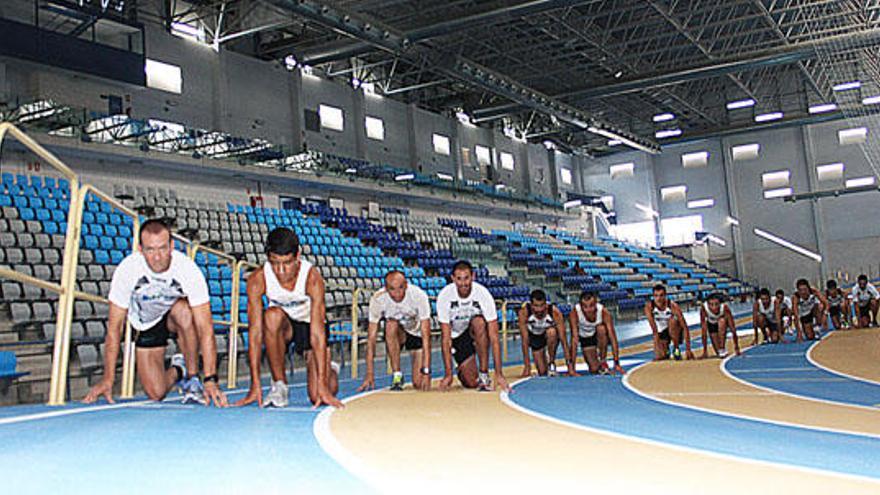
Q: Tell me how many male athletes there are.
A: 13